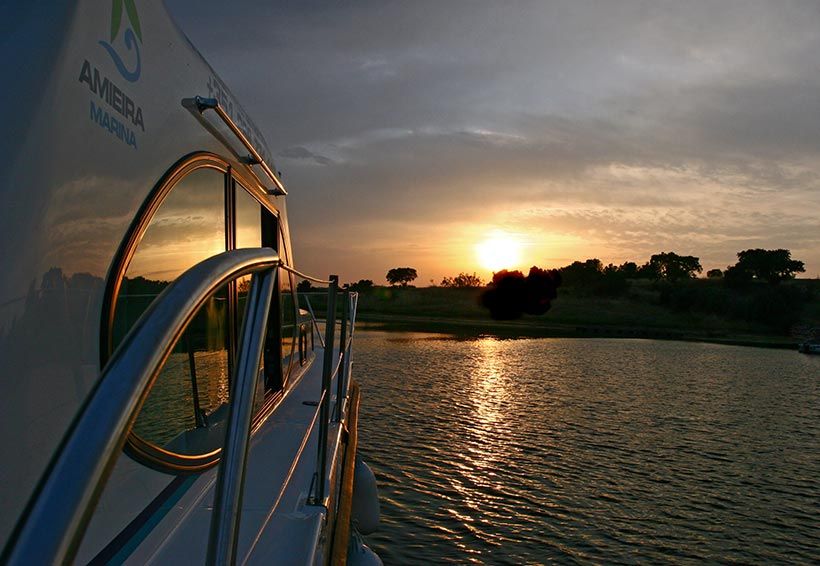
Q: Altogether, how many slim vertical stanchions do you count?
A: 3